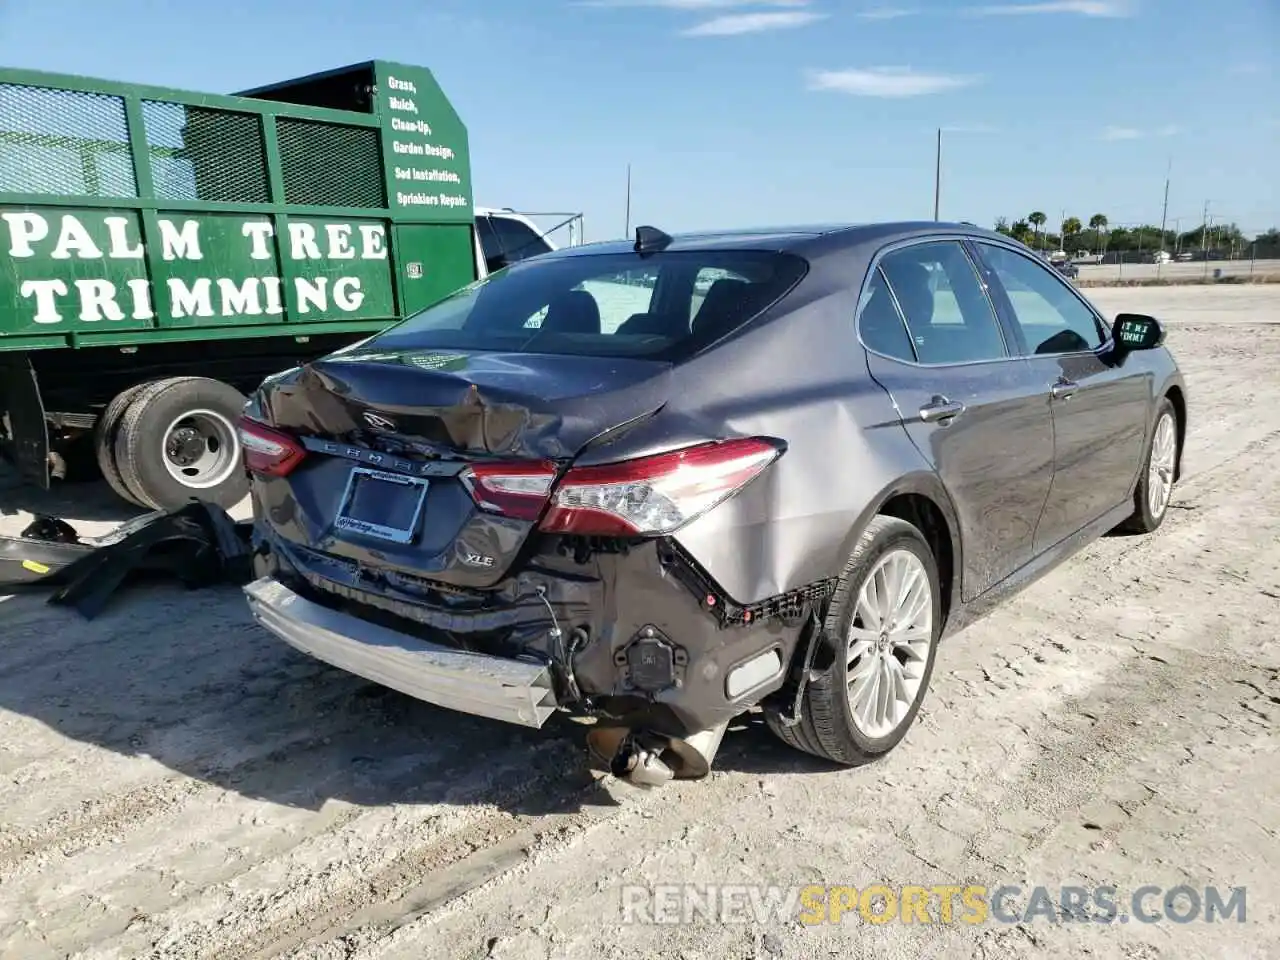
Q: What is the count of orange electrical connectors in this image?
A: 2